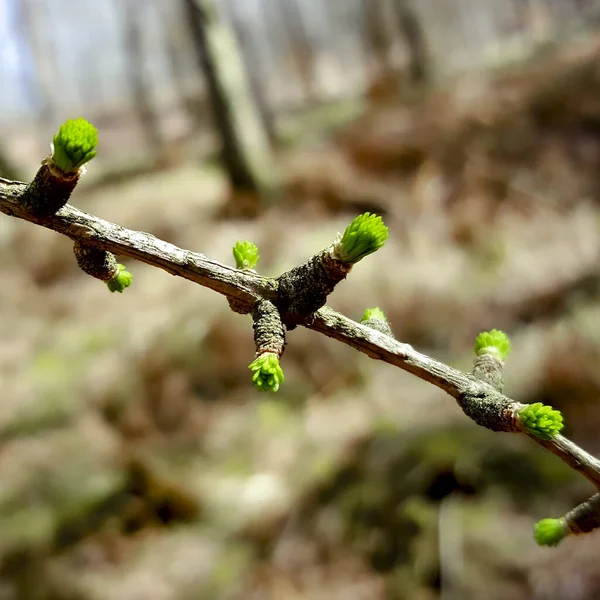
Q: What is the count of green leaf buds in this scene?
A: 9